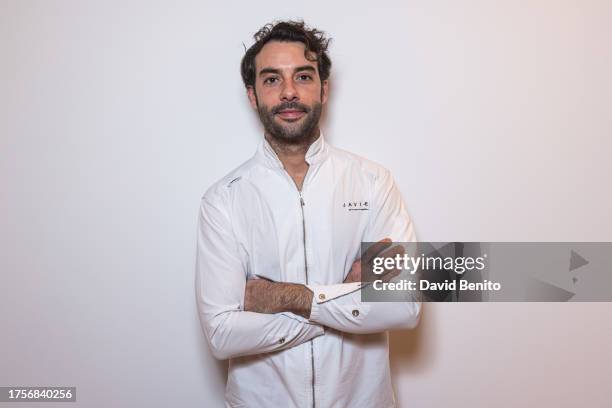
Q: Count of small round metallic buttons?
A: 3